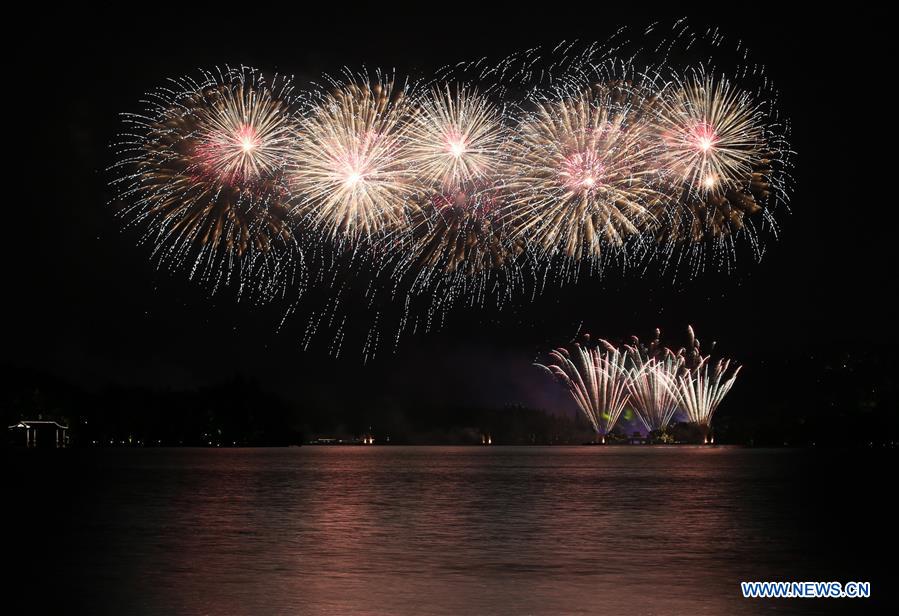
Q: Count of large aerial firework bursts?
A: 5